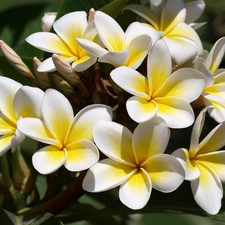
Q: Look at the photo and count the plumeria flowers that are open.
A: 9